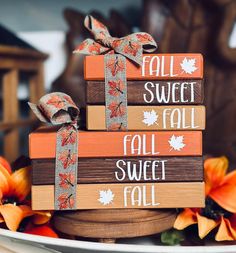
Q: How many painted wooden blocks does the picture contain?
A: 6